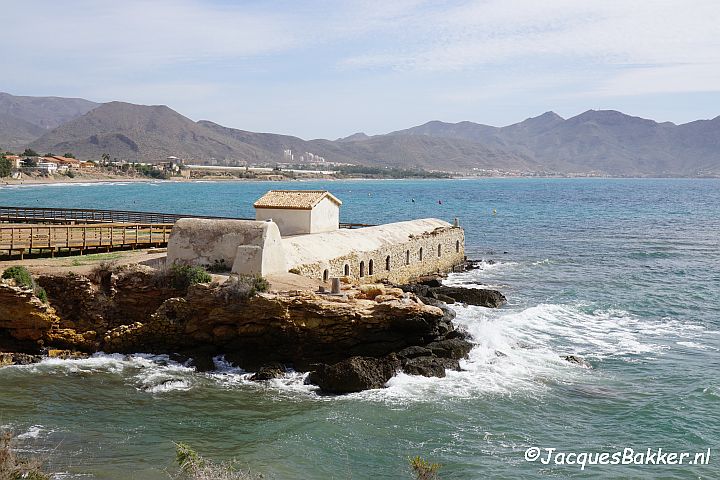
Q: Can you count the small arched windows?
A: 9